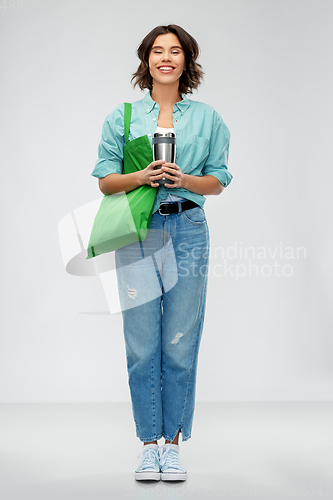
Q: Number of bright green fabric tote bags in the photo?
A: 1